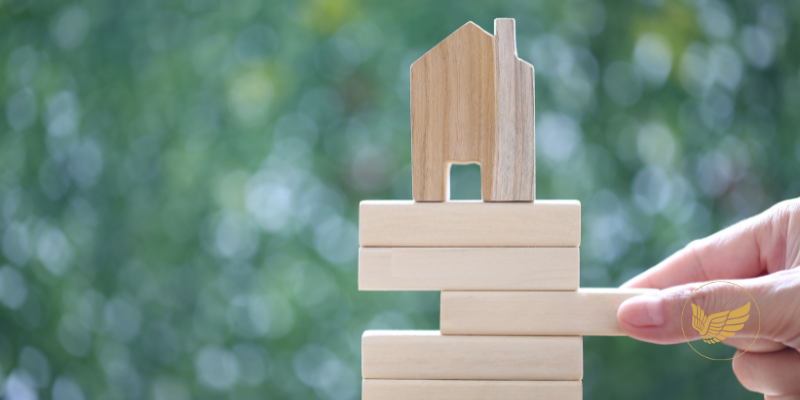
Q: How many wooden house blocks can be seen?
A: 1